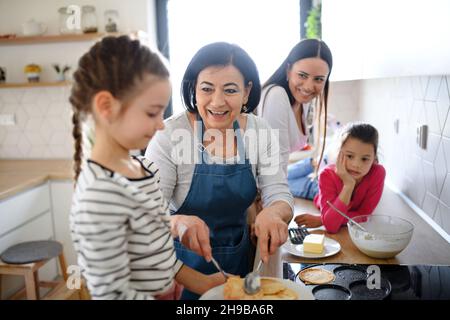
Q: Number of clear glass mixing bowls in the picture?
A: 1